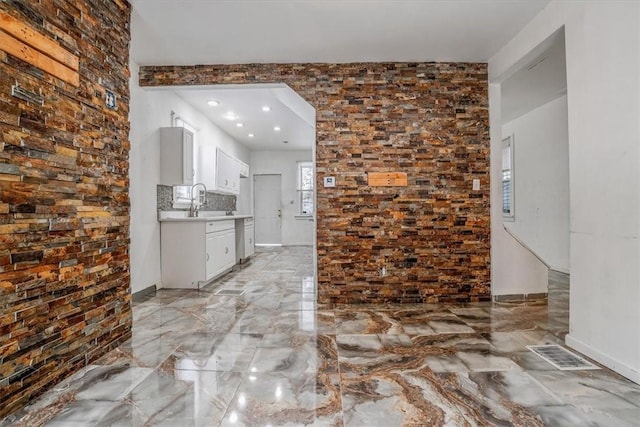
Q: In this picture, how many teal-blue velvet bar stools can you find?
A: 0